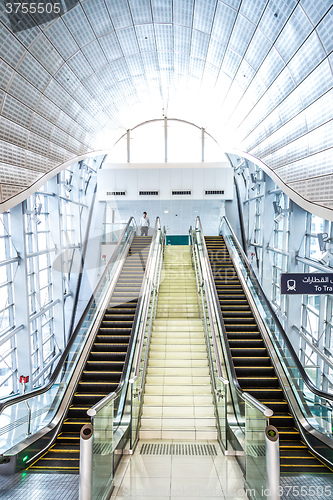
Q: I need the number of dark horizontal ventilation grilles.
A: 4